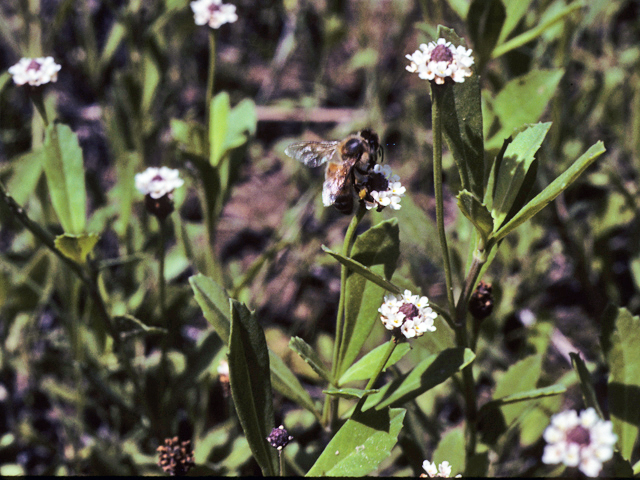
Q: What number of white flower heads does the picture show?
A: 8